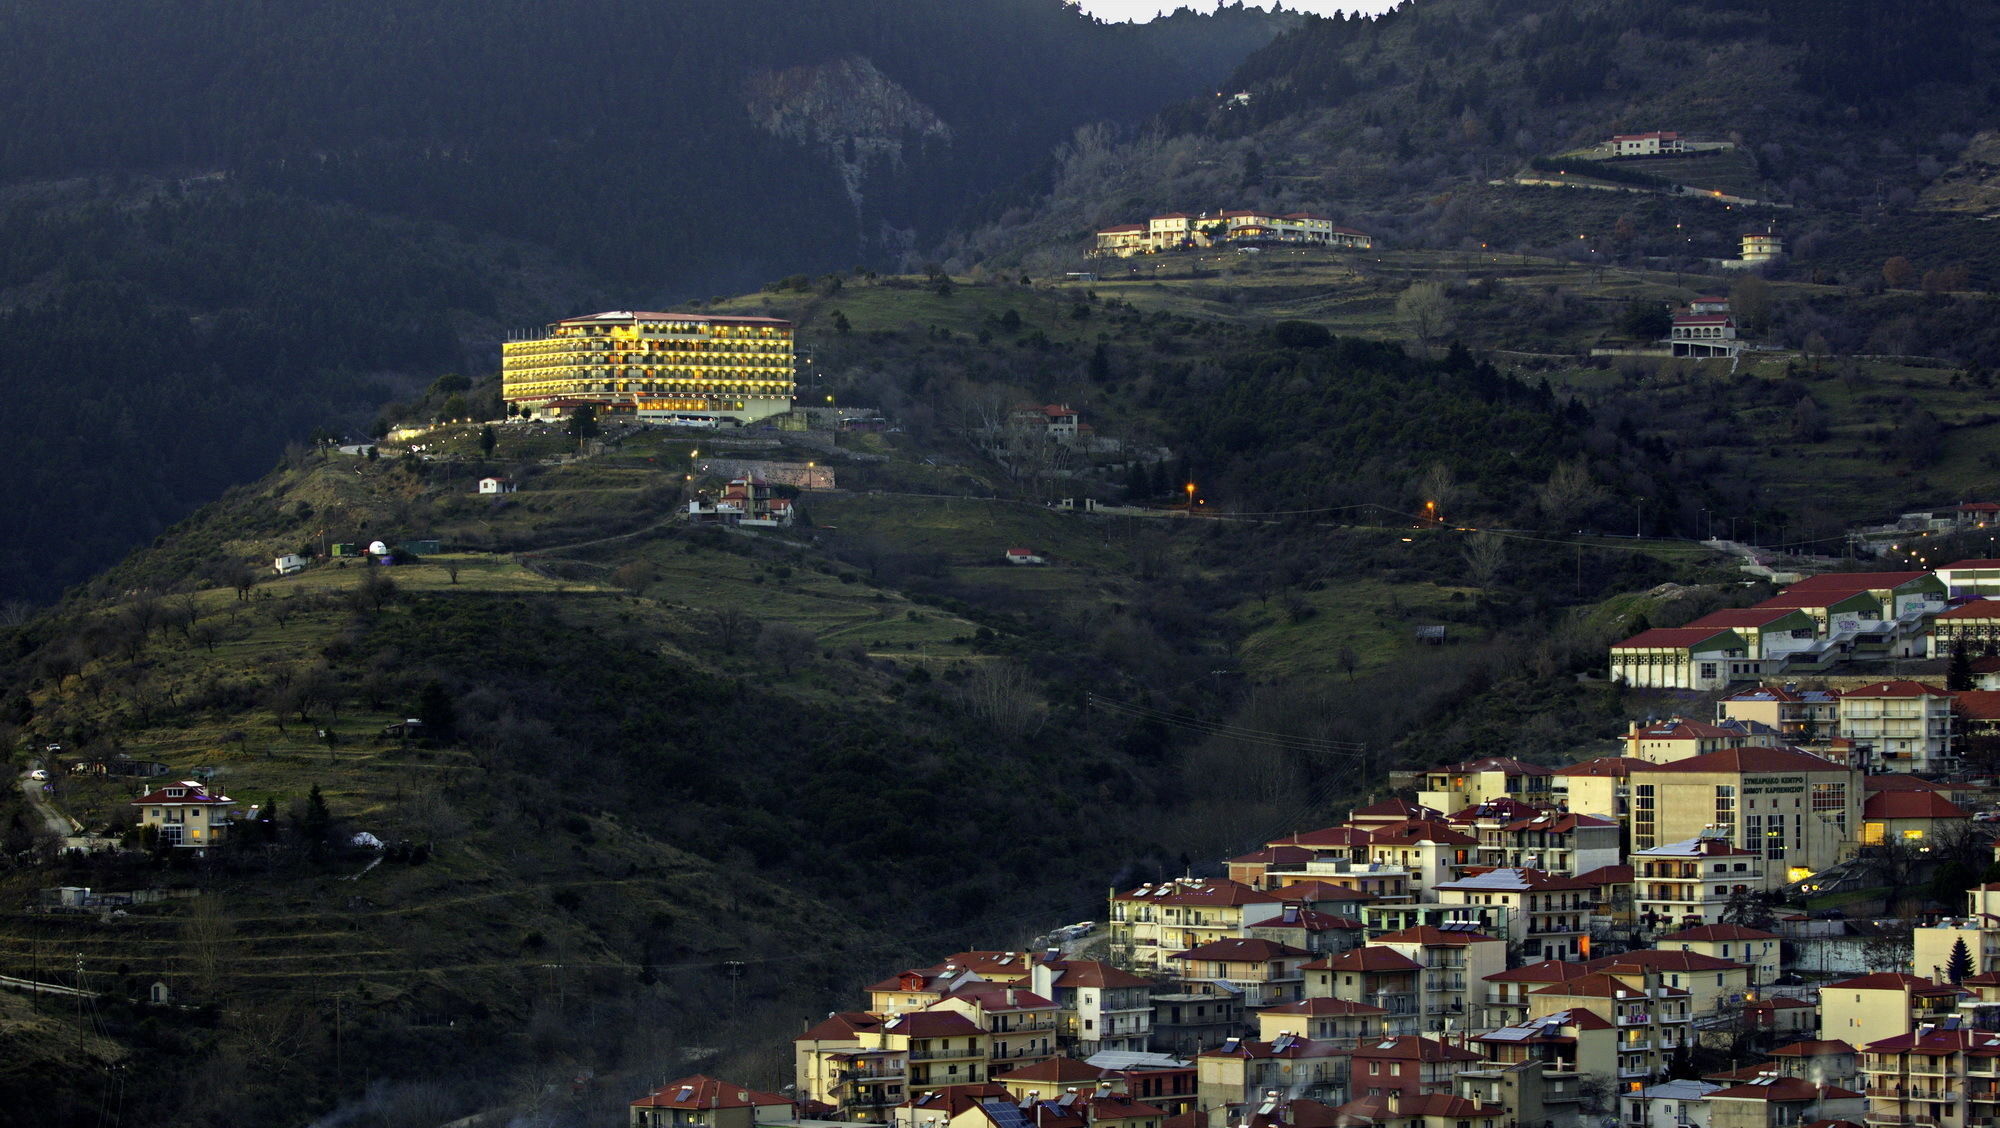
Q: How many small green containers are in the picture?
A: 2